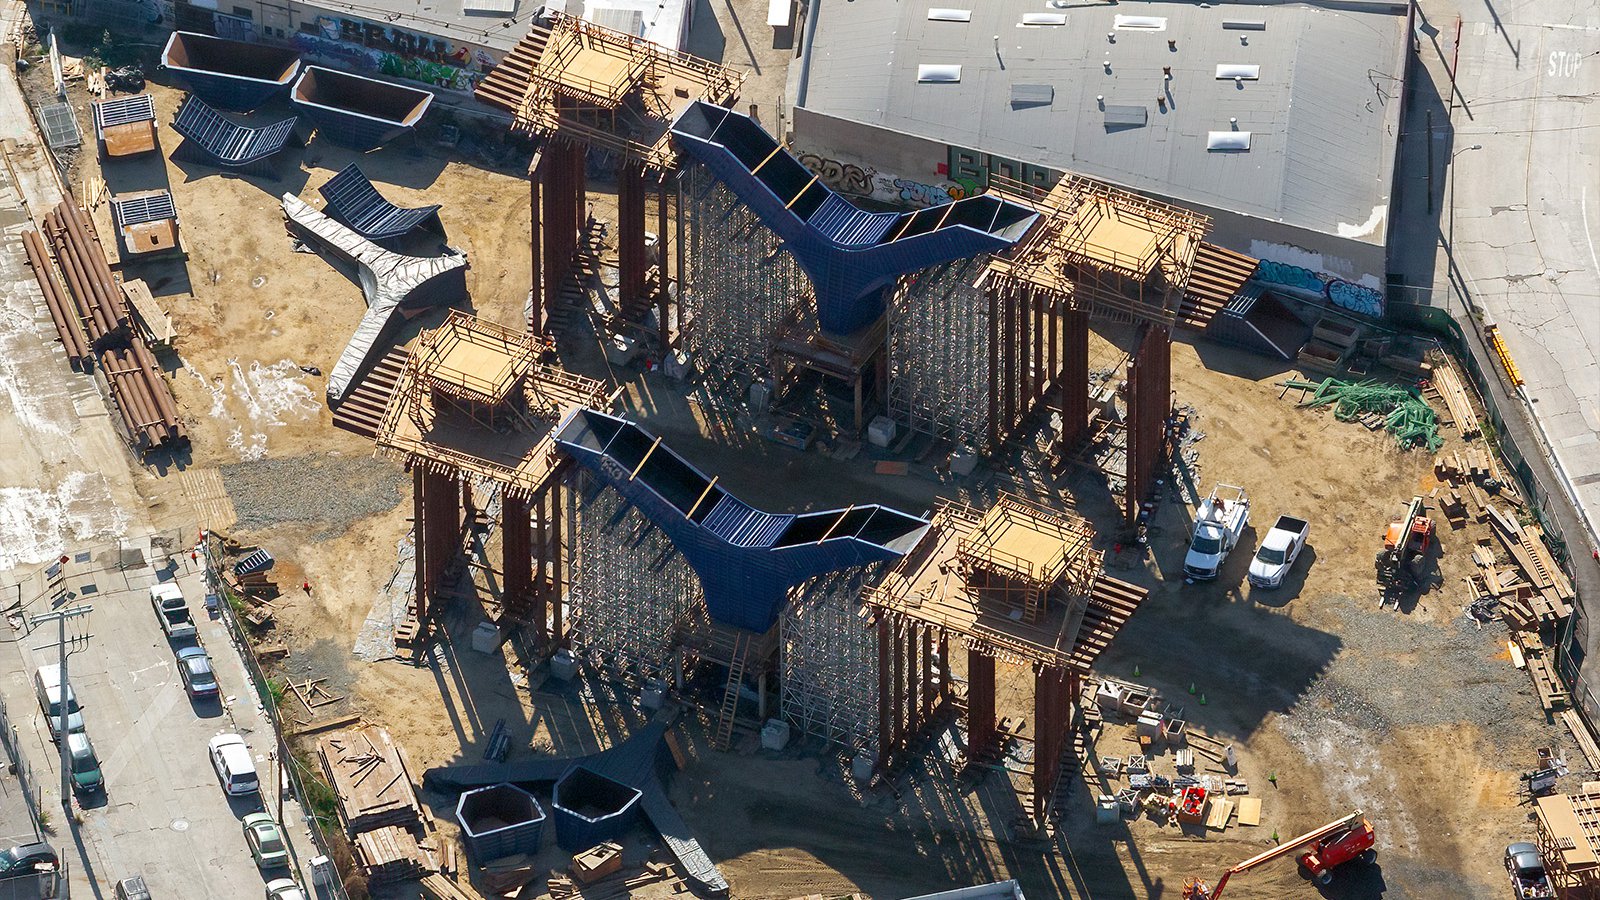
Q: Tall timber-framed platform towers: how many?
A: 4